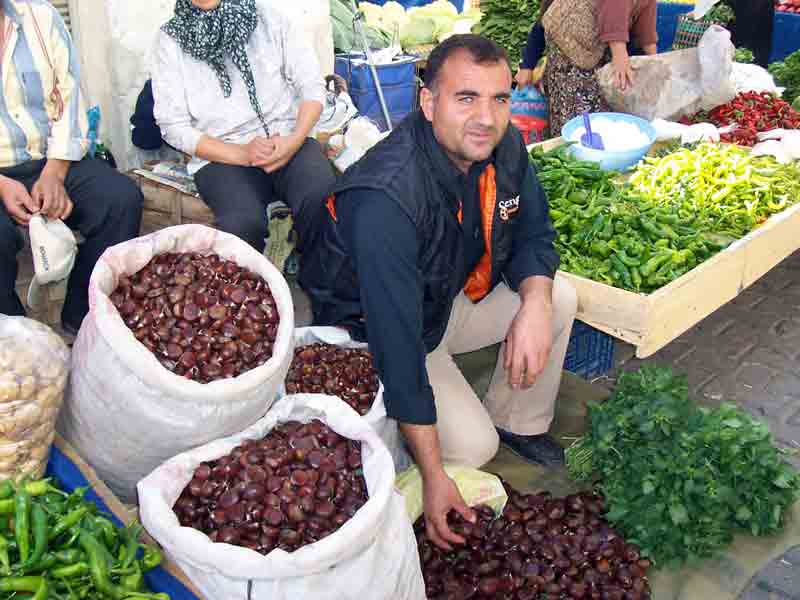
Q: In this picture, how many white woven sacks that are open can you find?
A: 3